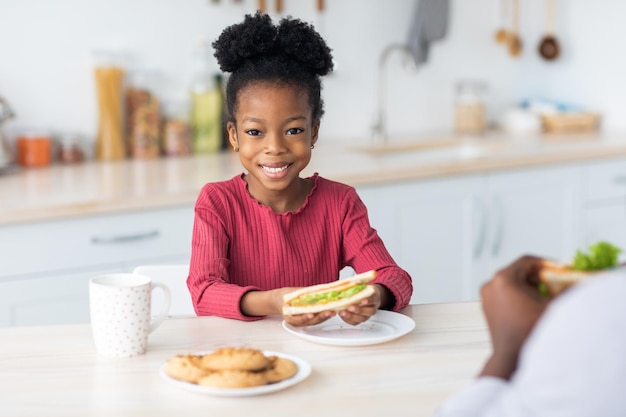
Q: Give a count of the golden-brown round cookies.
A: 4